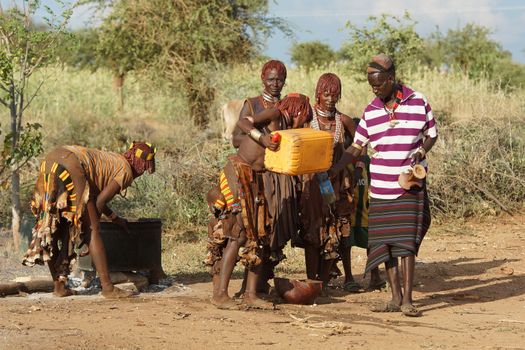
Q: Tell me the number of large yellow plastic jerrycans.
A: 1